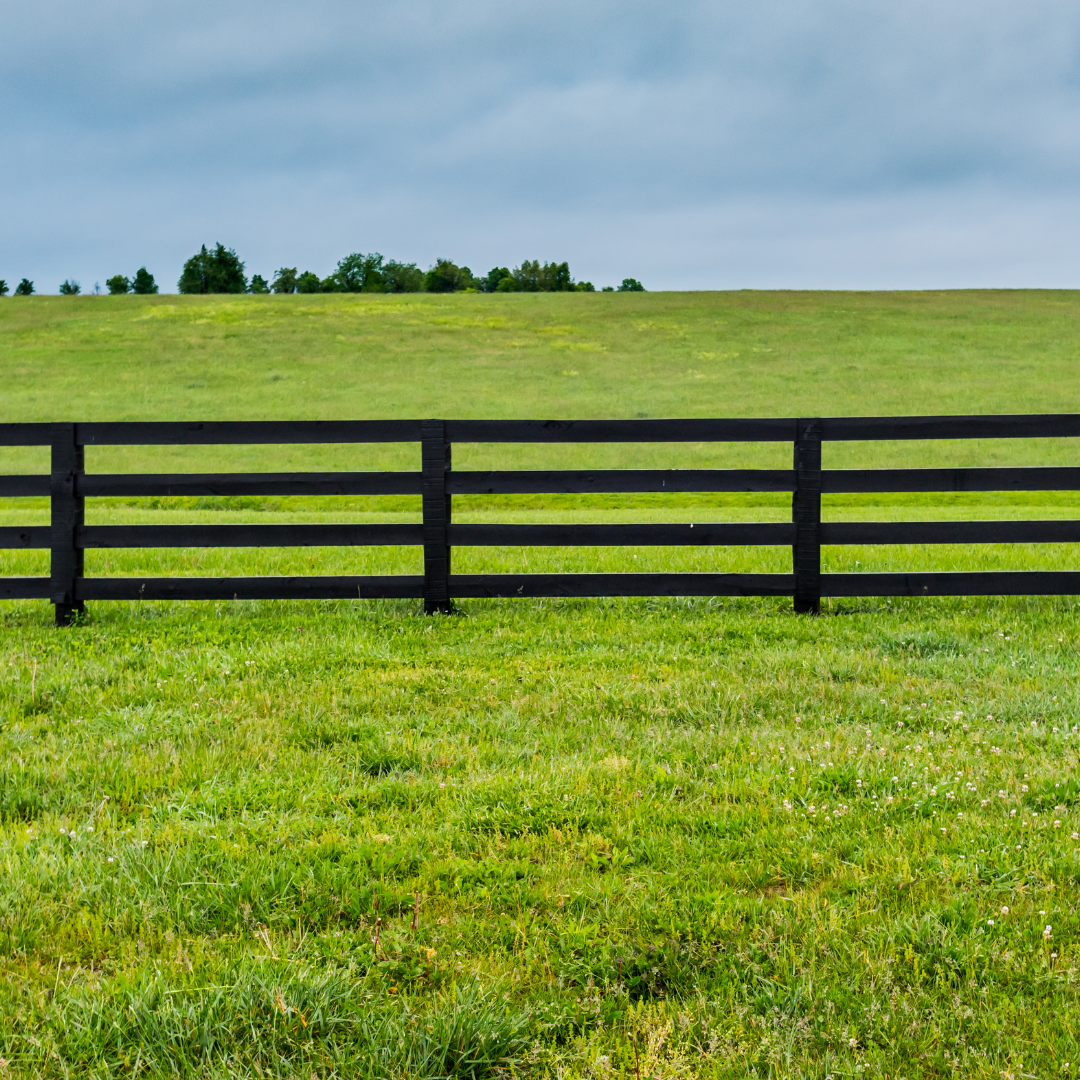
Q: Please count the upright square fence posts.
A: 3